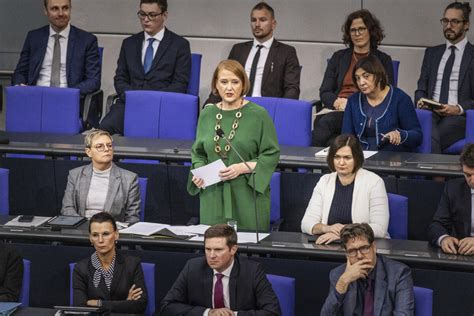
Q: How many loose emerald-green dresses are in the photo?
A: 1